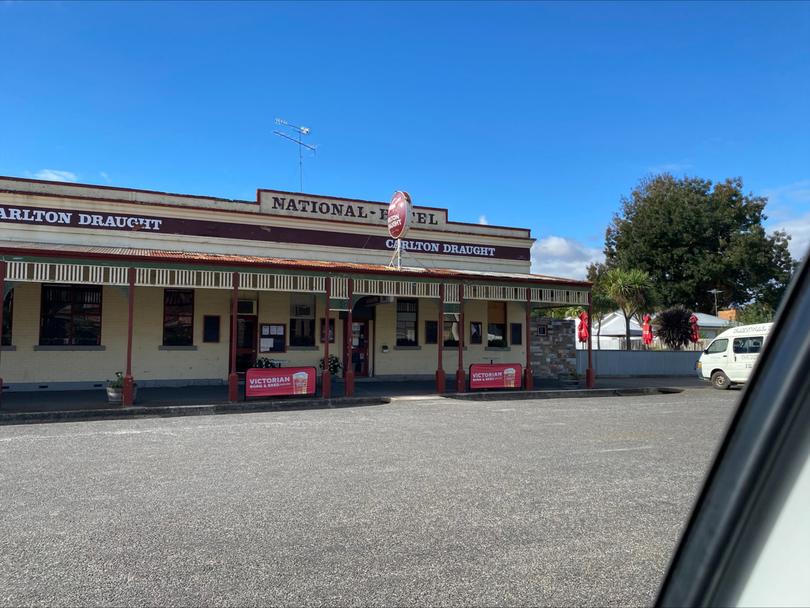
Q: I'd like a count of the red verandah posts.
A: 9